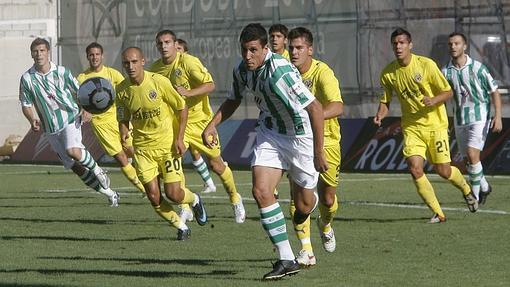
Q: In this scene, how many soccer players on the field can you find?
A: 10